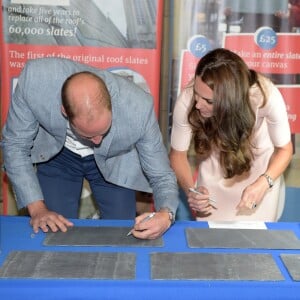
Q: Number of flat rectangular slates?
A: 5